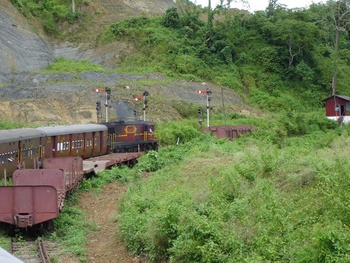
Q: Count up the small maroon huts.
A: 1